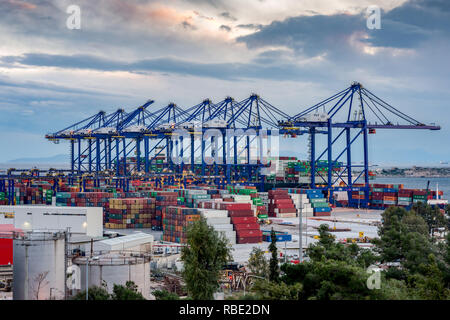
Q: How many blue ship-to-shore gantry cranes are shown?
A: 8